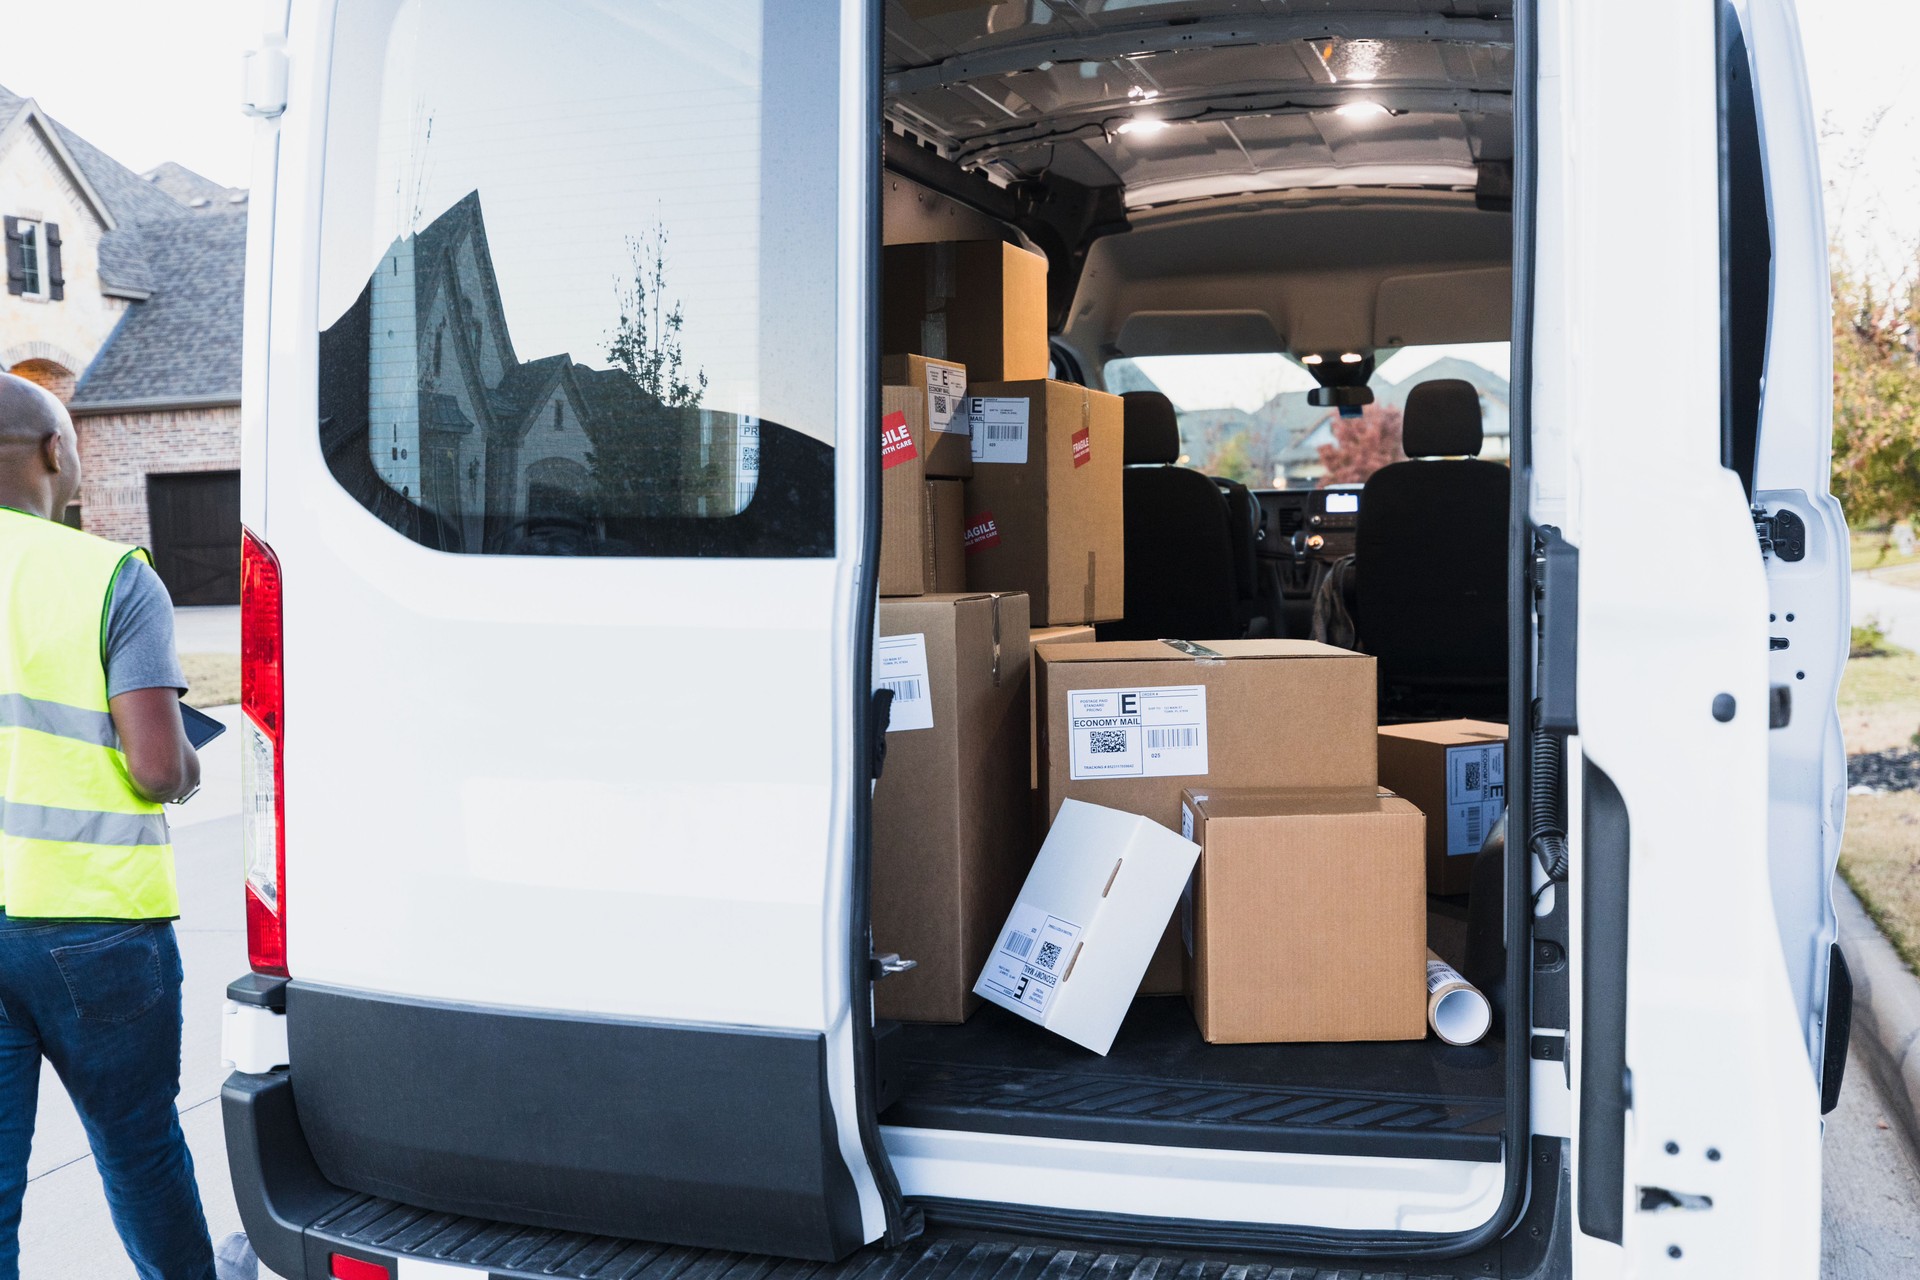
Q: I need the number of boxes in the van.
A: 11